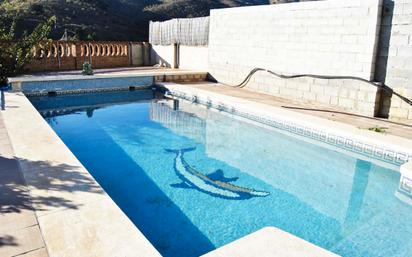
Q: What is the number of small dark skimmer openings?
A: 2